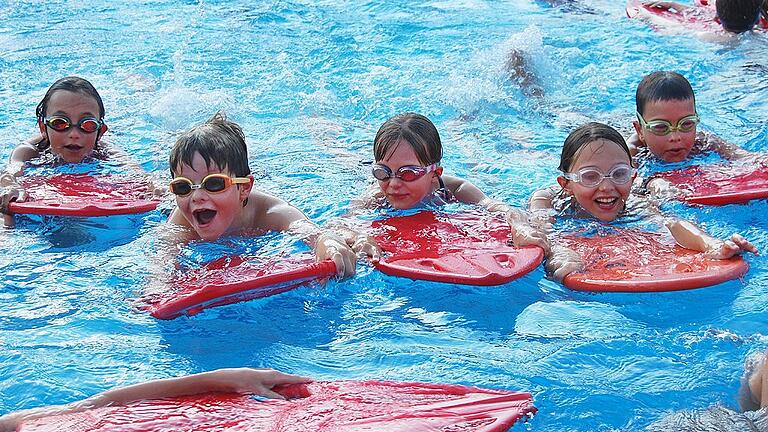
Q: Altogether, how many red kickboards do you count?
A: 7